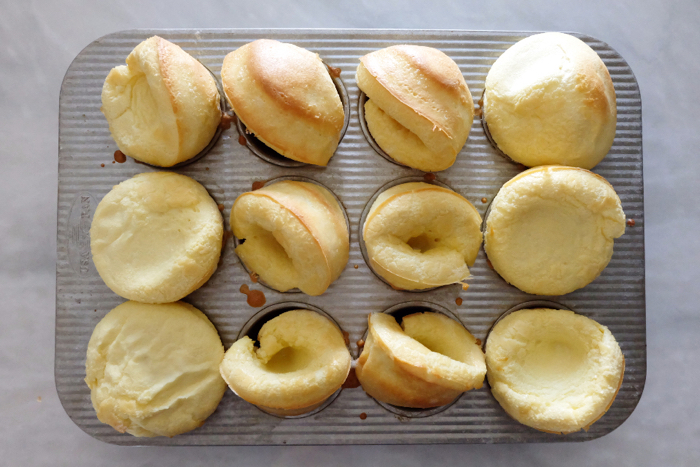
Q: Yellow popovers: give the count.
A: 12